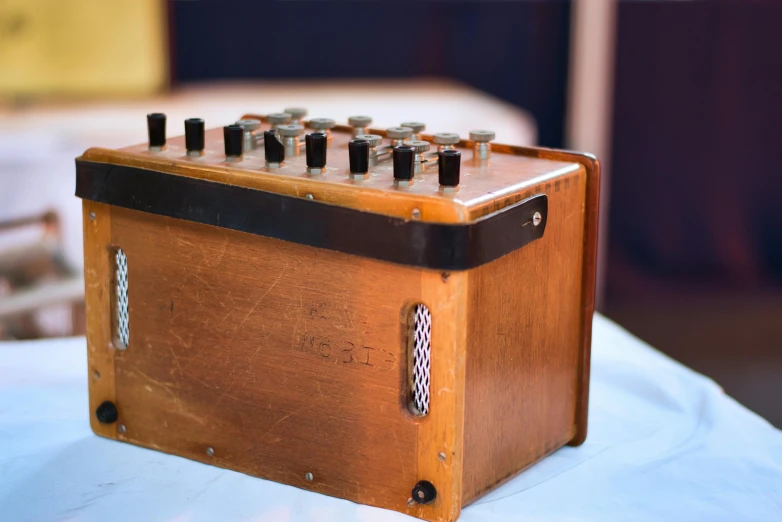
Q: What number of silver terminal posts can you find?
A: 12